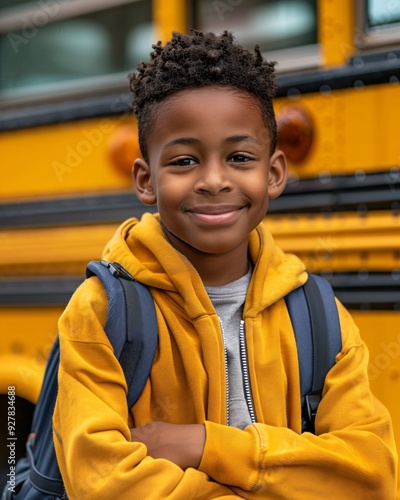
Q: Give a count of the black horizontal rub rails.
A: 3